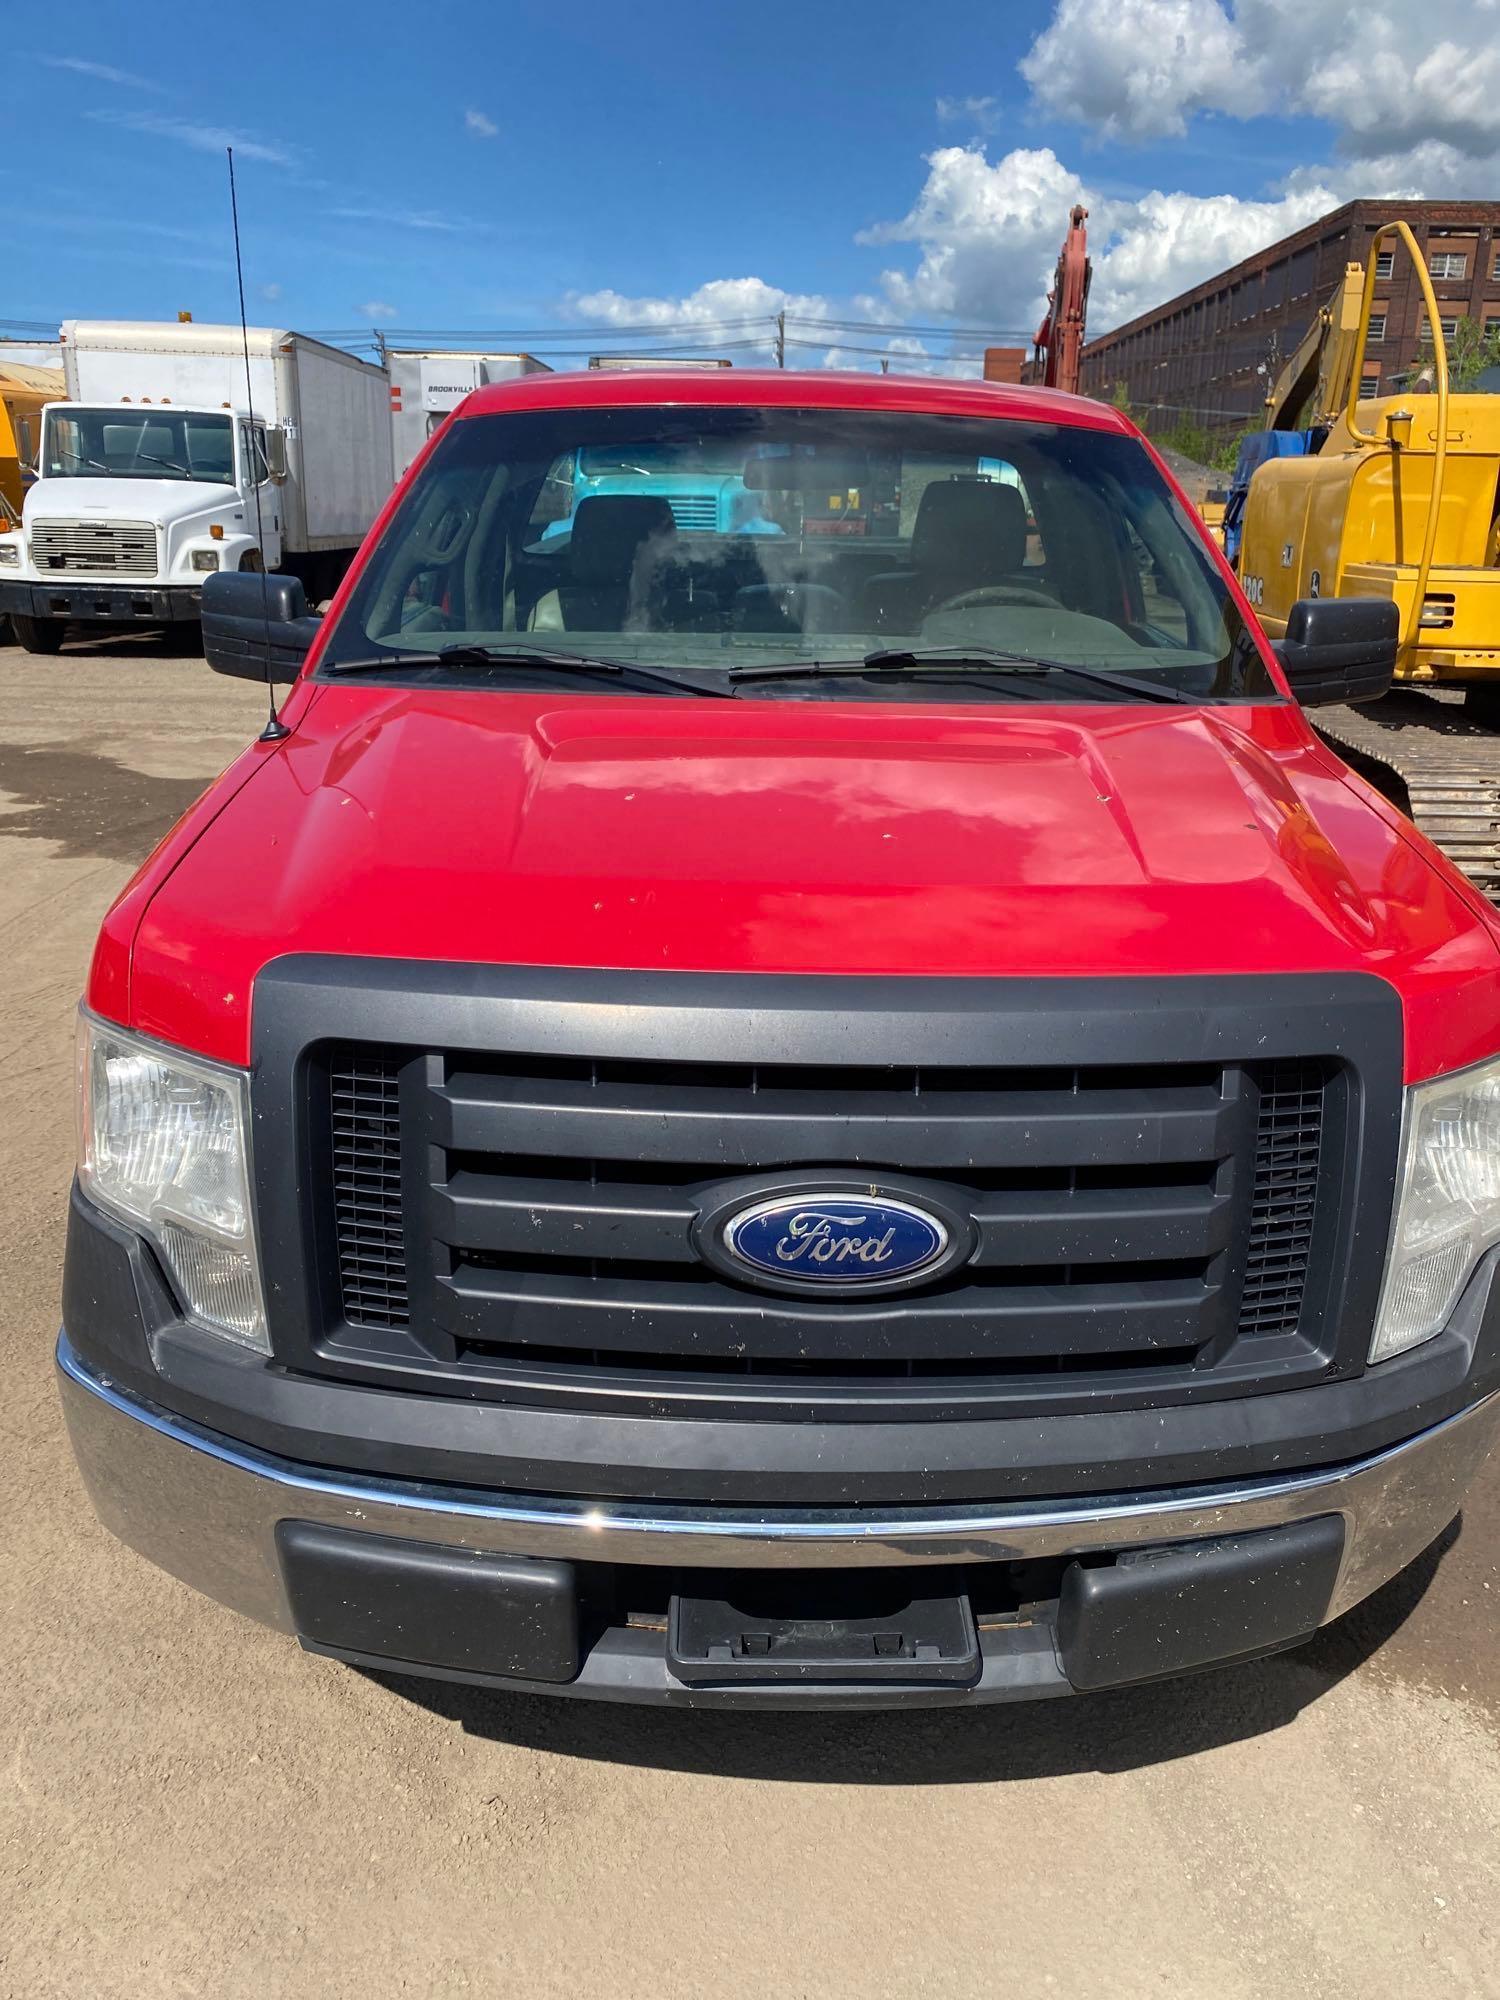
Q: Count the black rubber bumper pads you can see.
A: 2